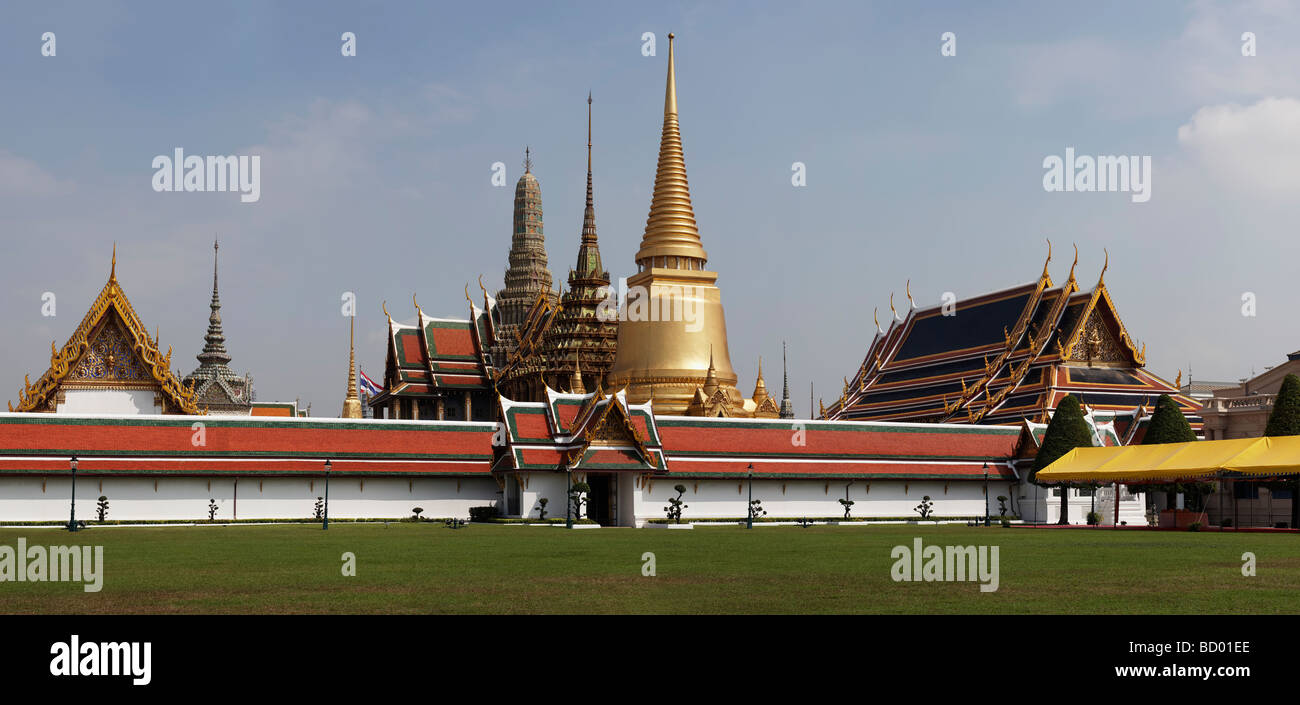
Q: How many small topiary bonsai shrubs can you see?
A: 11